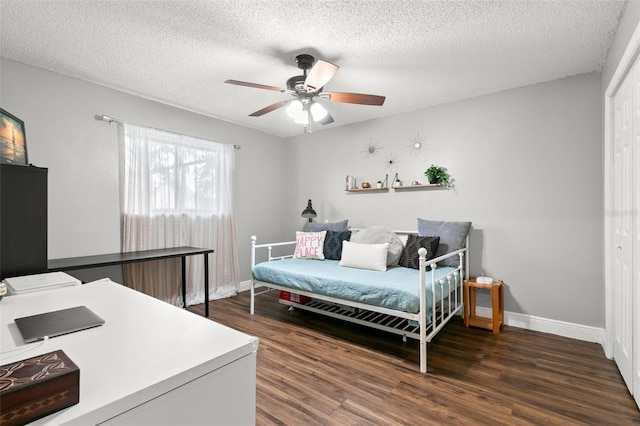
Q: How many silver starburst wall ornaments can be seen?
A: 3